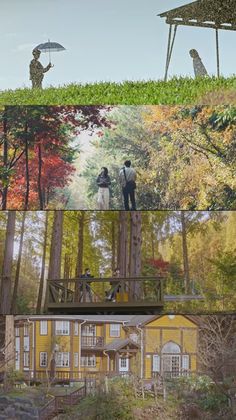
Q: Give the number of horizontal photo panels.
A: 4